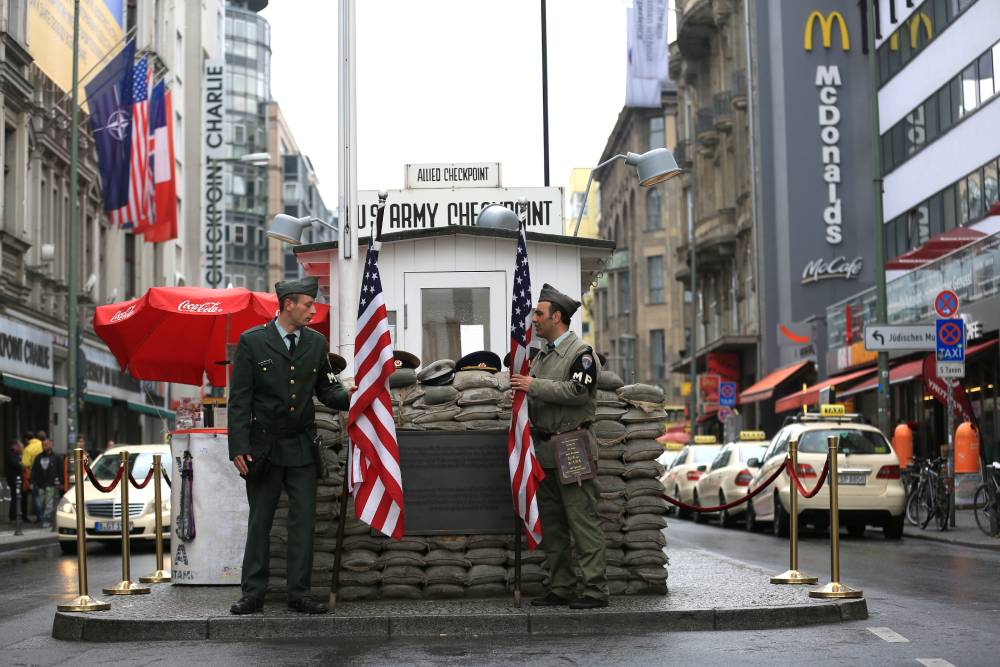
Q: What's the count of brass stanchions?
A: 5